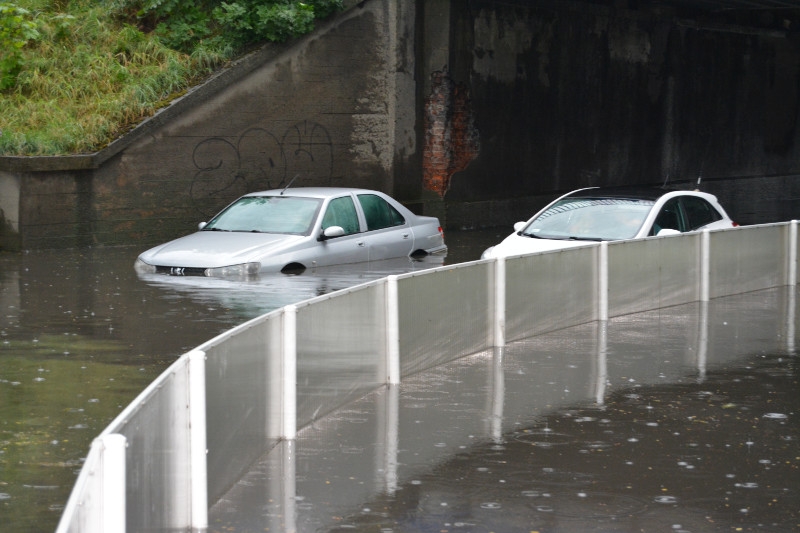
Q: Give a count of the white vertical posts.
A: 8